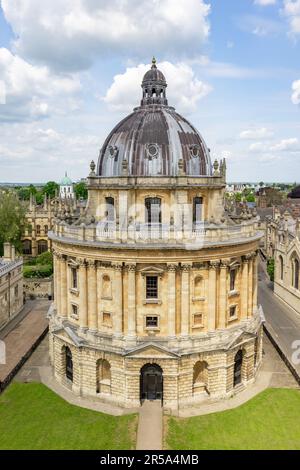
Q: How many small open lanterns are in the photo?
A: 1